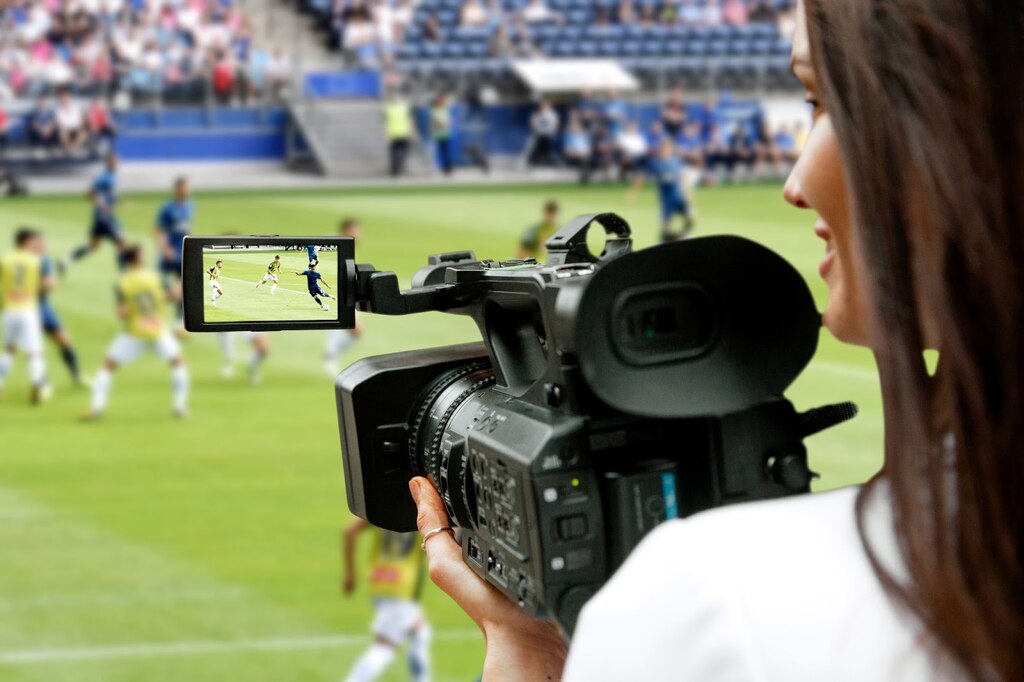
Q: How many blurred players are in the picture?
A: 10